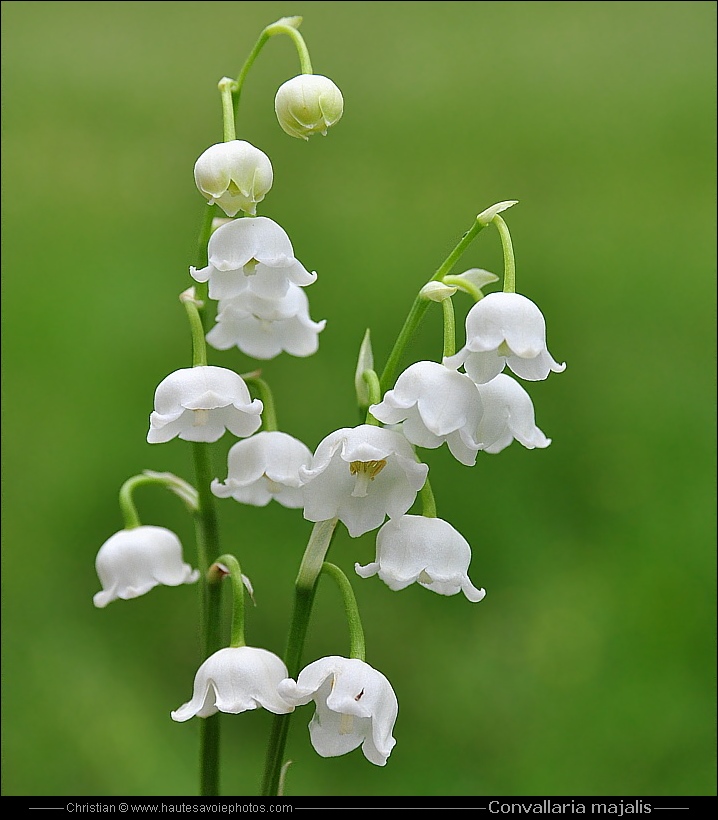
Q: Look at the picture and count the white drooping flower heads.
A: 14